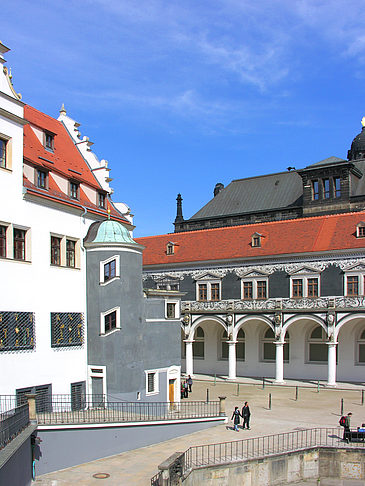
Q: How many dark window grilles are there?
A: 2